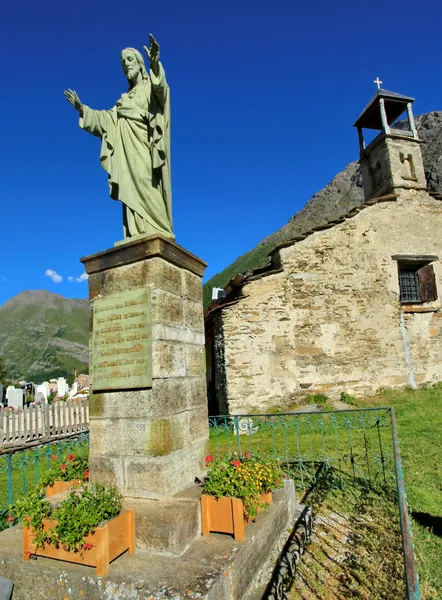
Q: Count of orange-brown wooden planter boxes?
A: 3